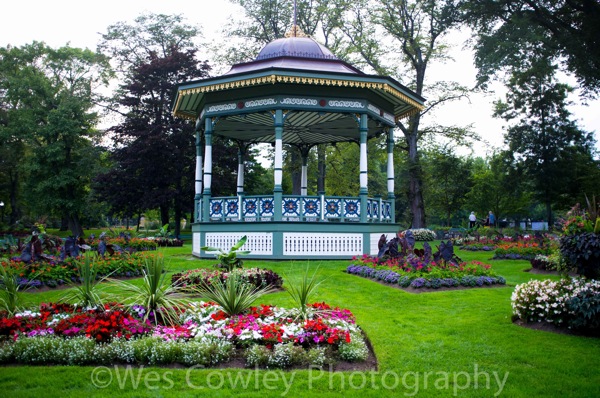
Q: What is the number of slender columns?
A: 7